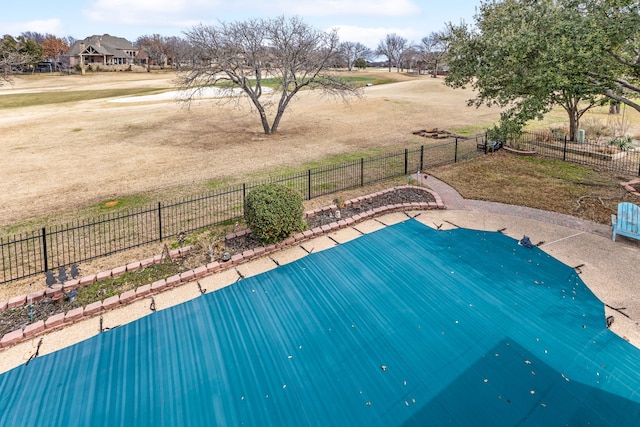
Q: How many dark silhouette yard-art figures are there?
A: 3